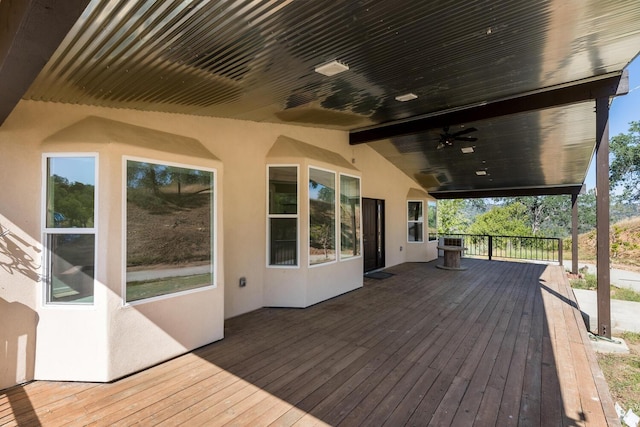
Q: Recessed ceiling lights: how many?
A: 4